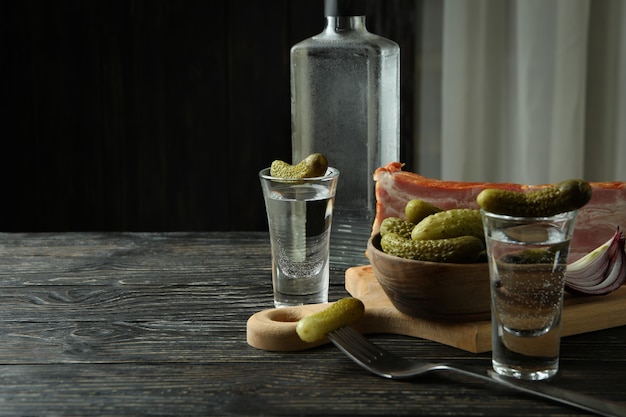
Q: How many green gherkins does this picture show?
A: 7